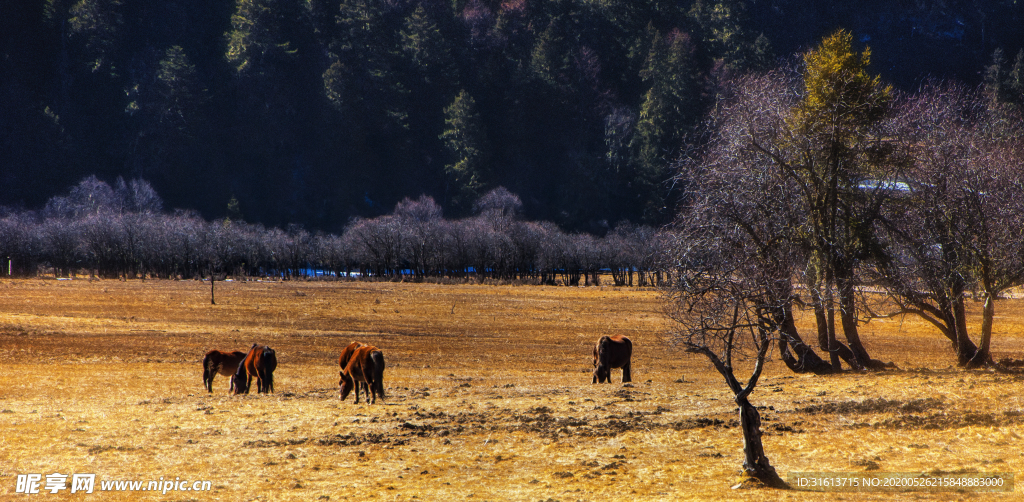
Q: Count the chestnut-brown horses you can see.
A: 5